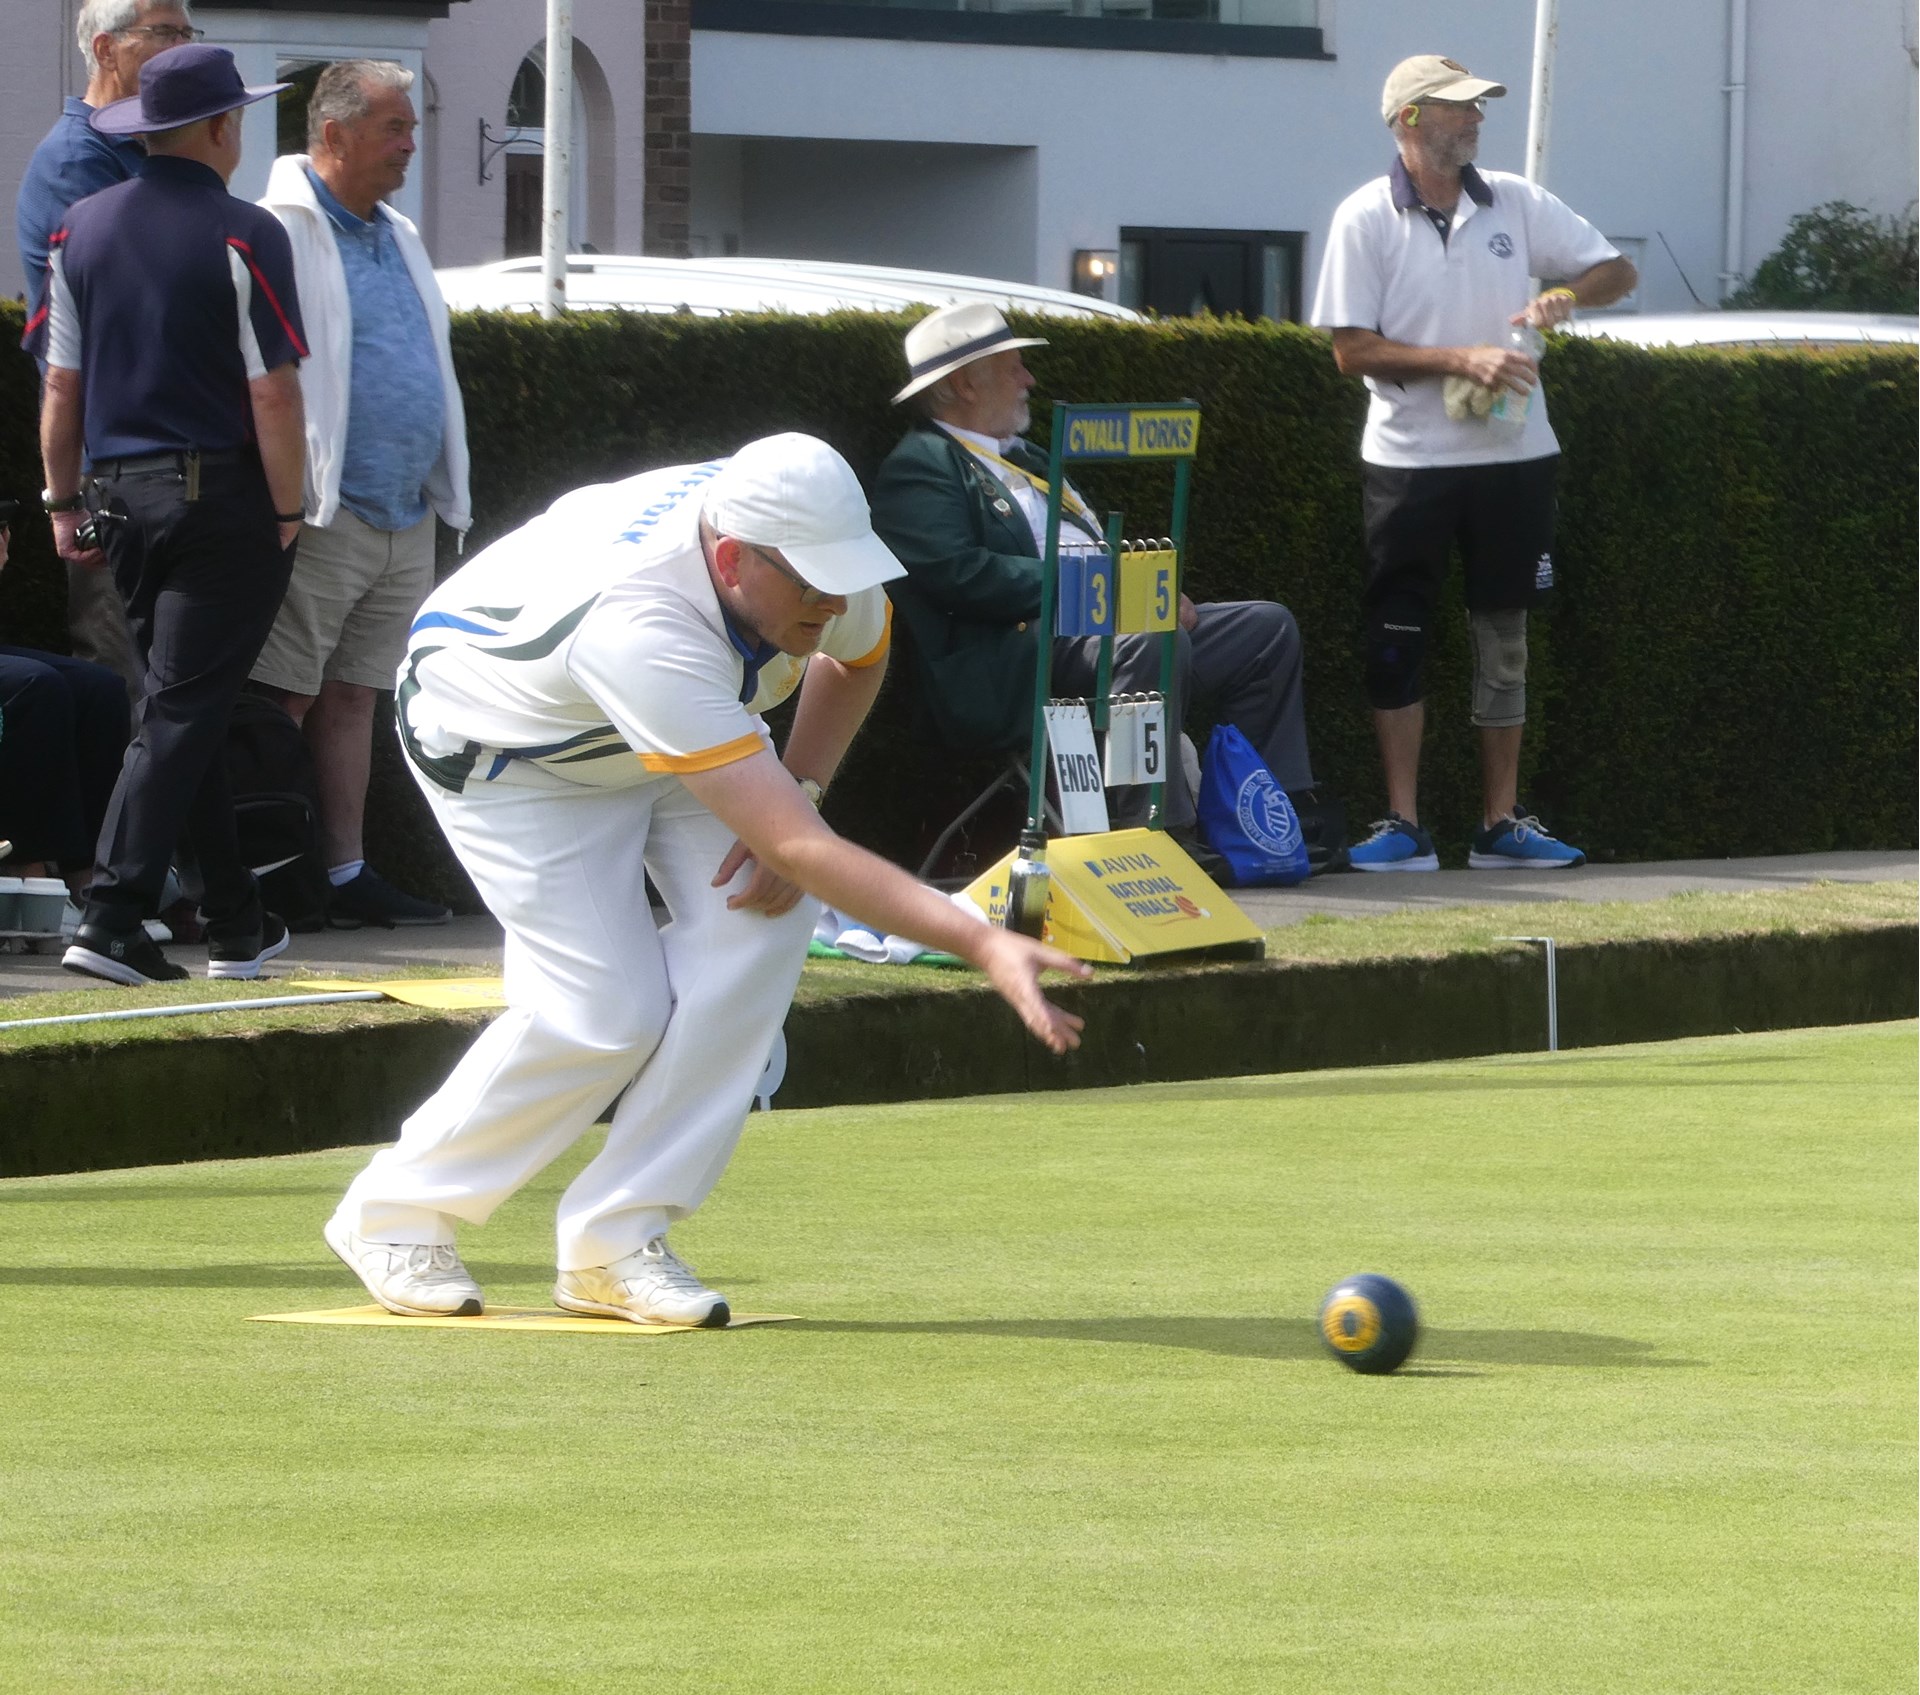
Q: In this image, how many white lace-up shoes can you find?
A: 2